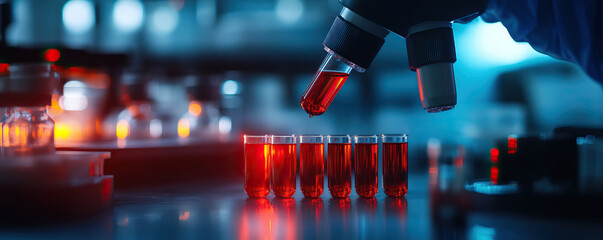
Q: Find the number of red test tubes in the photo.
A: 7